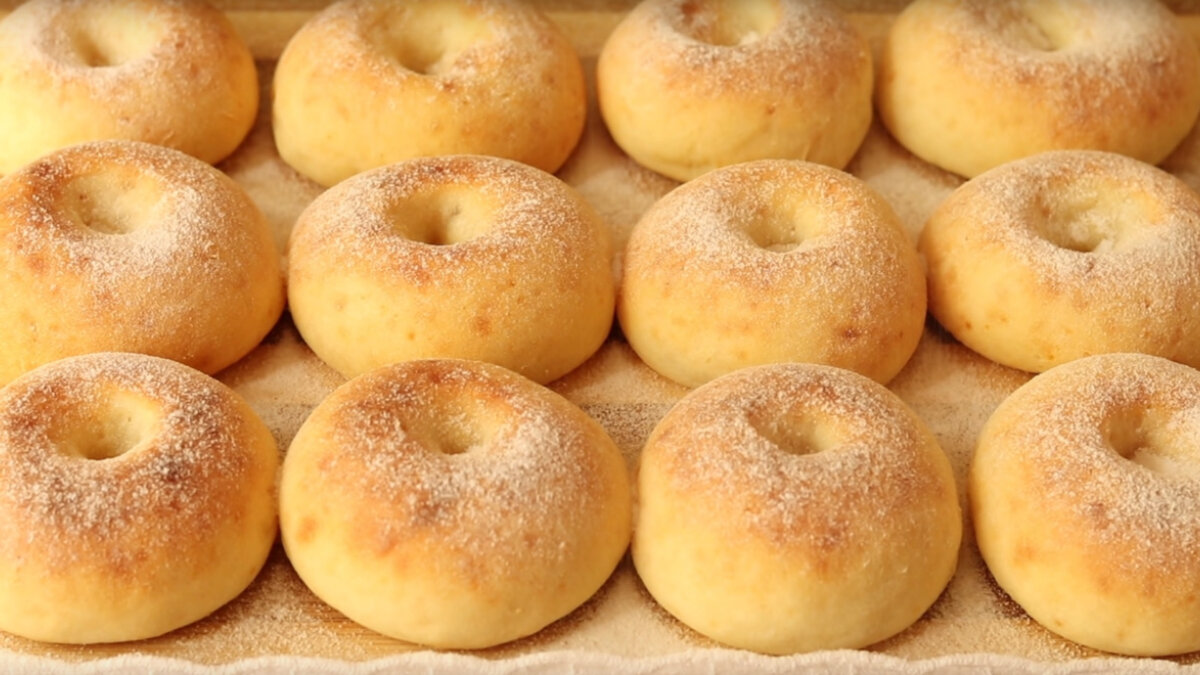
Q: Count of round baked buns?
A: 12